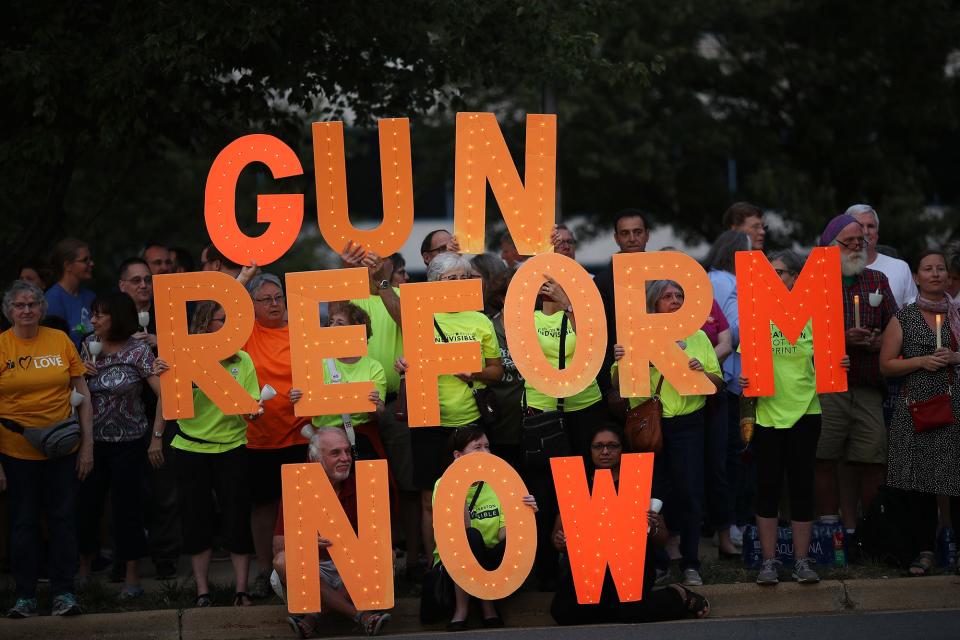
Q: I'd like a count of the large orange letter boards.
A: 12